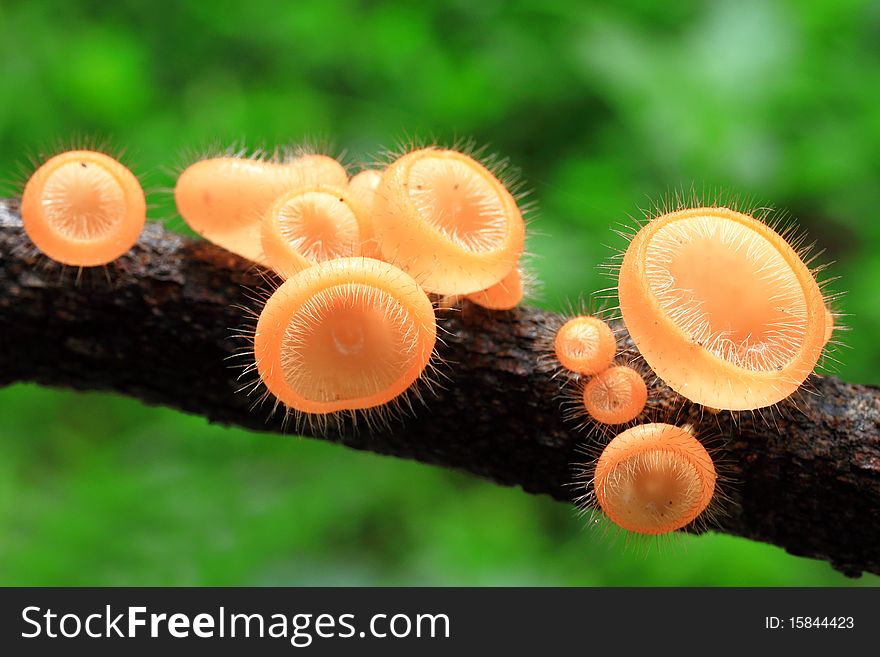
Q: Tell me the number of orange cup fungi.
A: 11